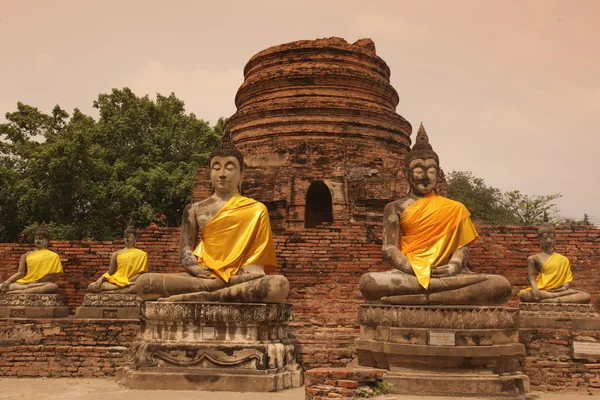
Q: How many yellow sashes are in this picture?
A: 5